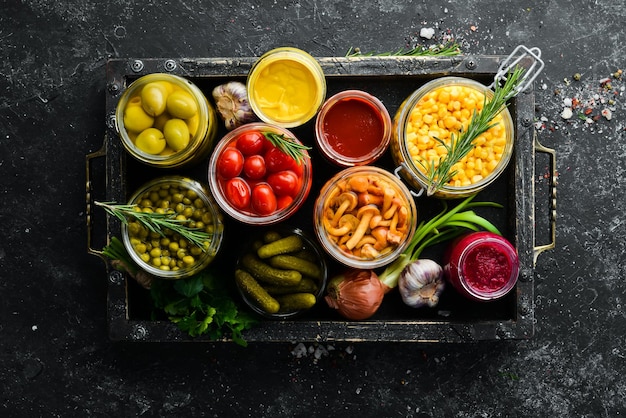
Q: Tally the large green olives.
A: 5